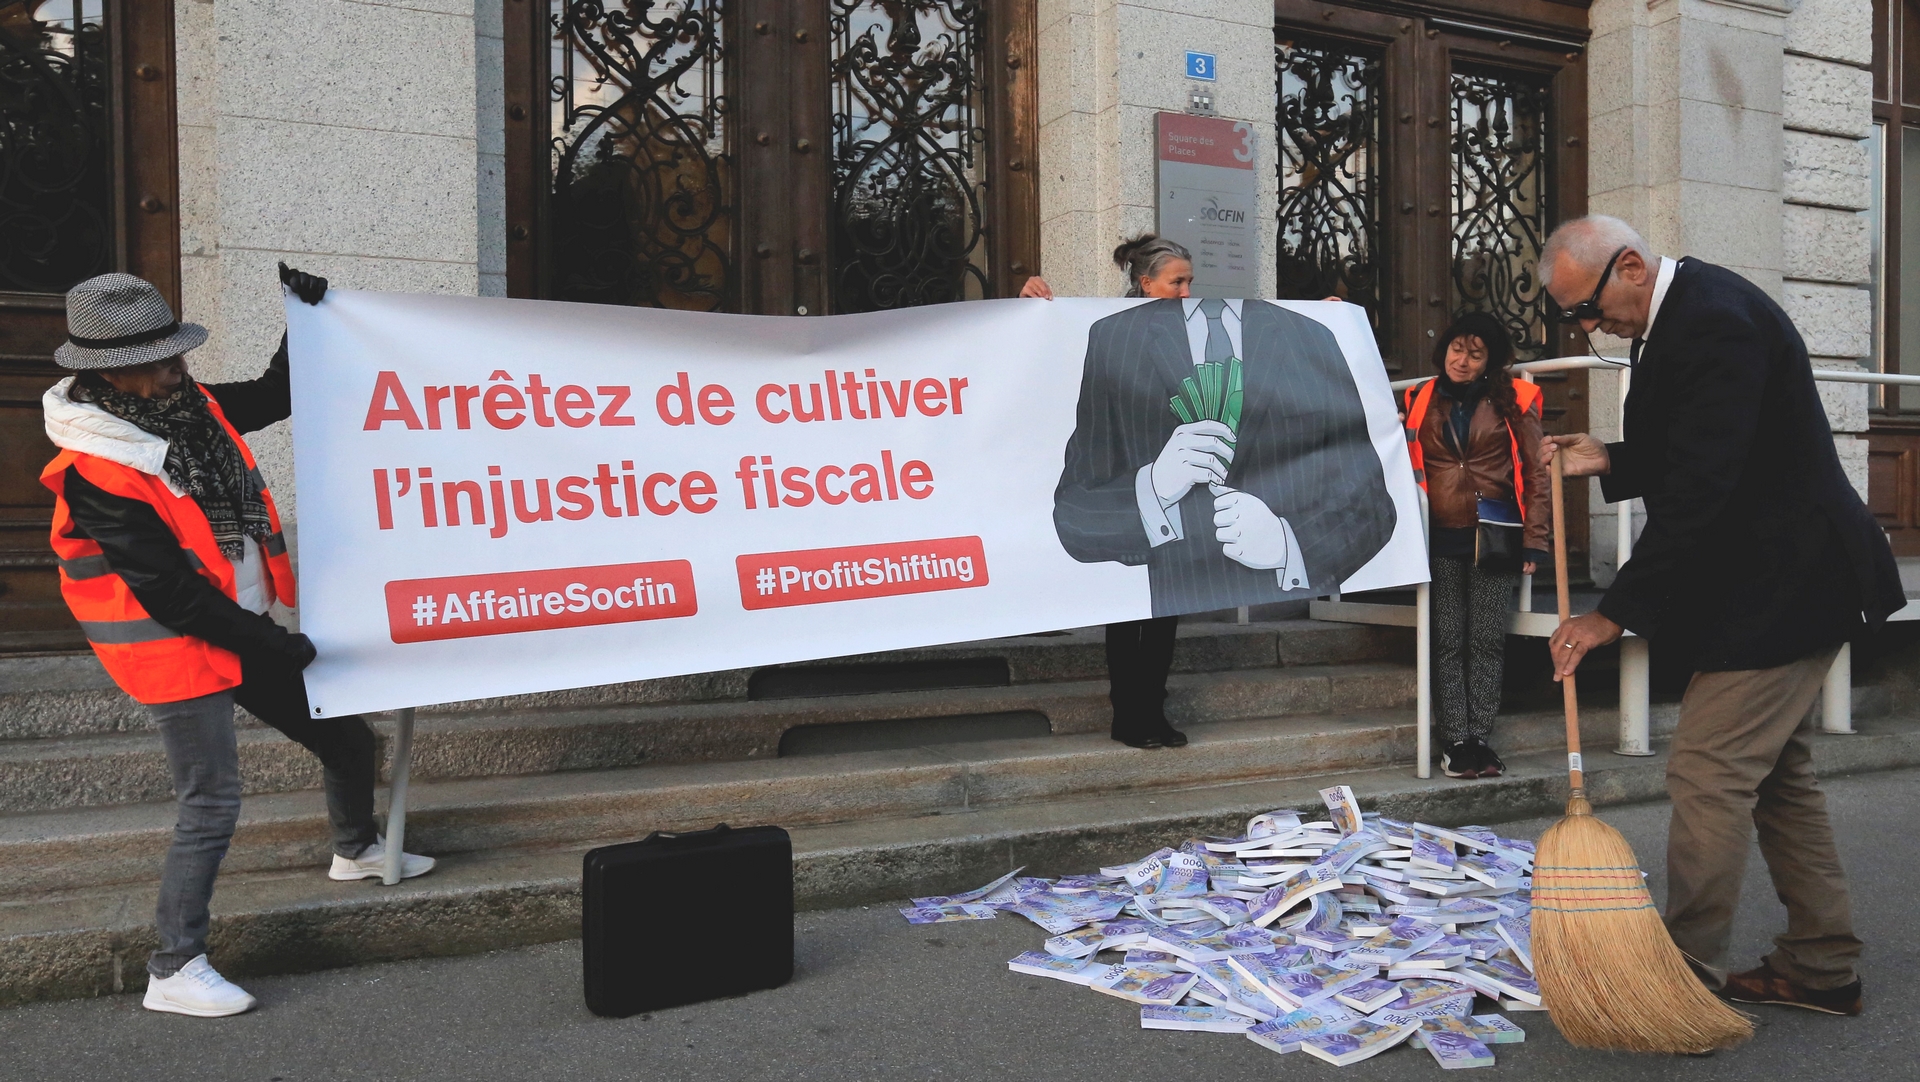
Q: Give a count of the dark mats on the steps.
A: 2